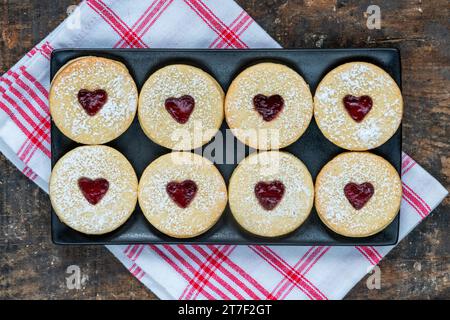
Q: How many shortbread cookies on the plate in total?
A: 8